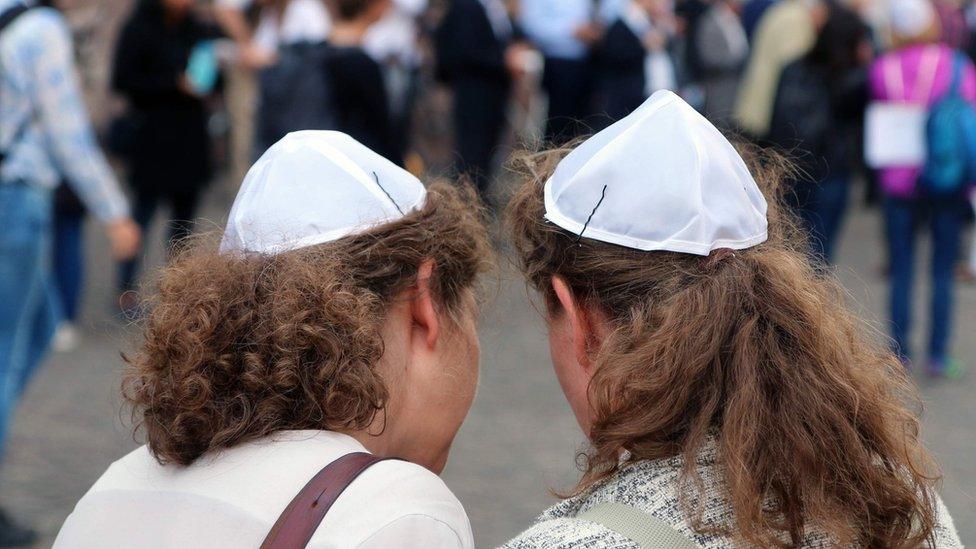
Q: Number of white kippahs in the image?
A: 2